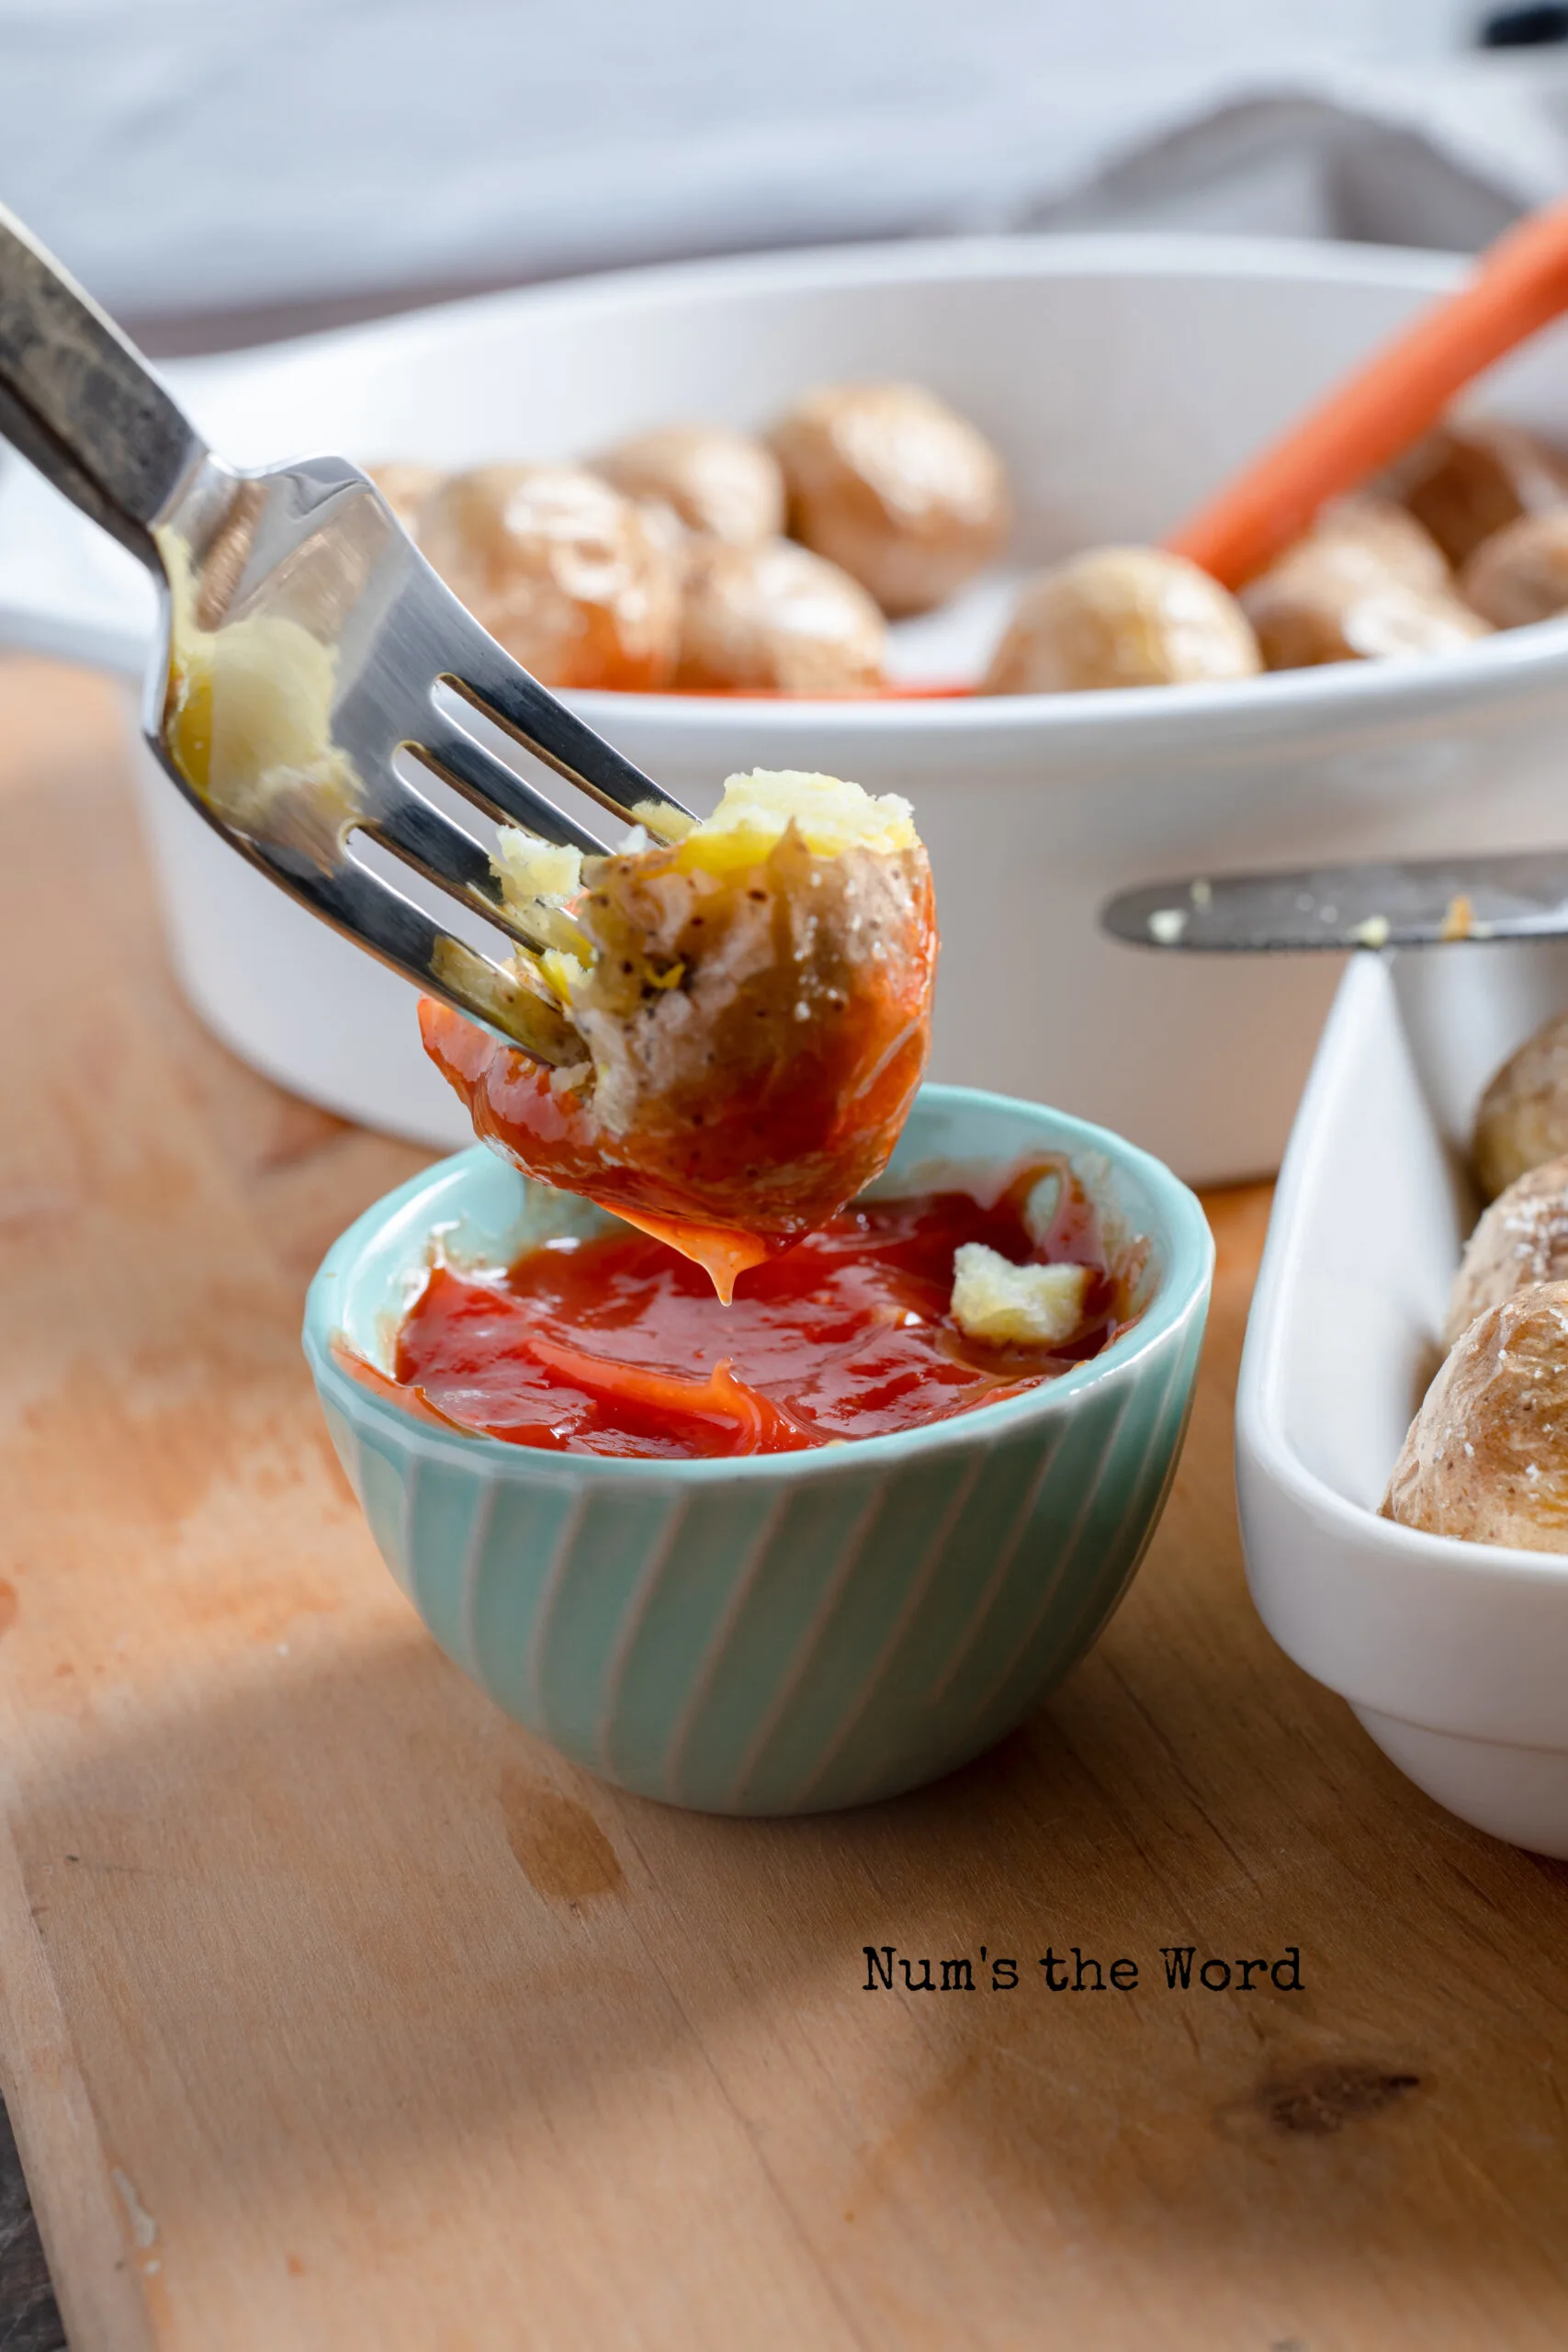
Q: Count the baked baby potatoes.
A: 14